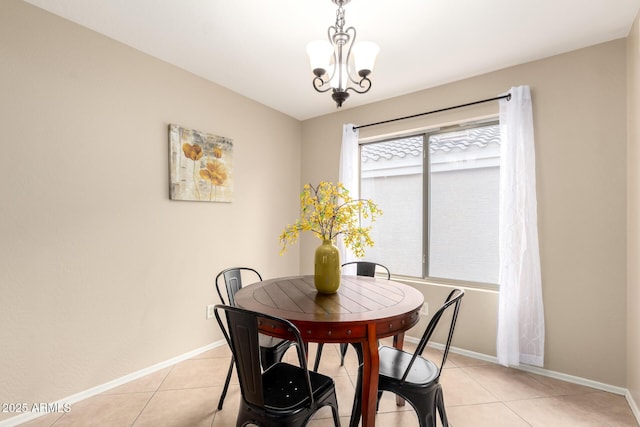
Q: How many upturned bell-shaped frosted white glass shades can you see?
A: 3